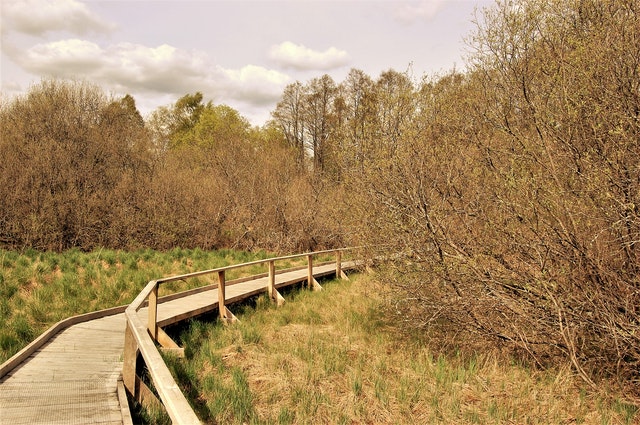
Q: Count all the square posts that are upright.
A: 6